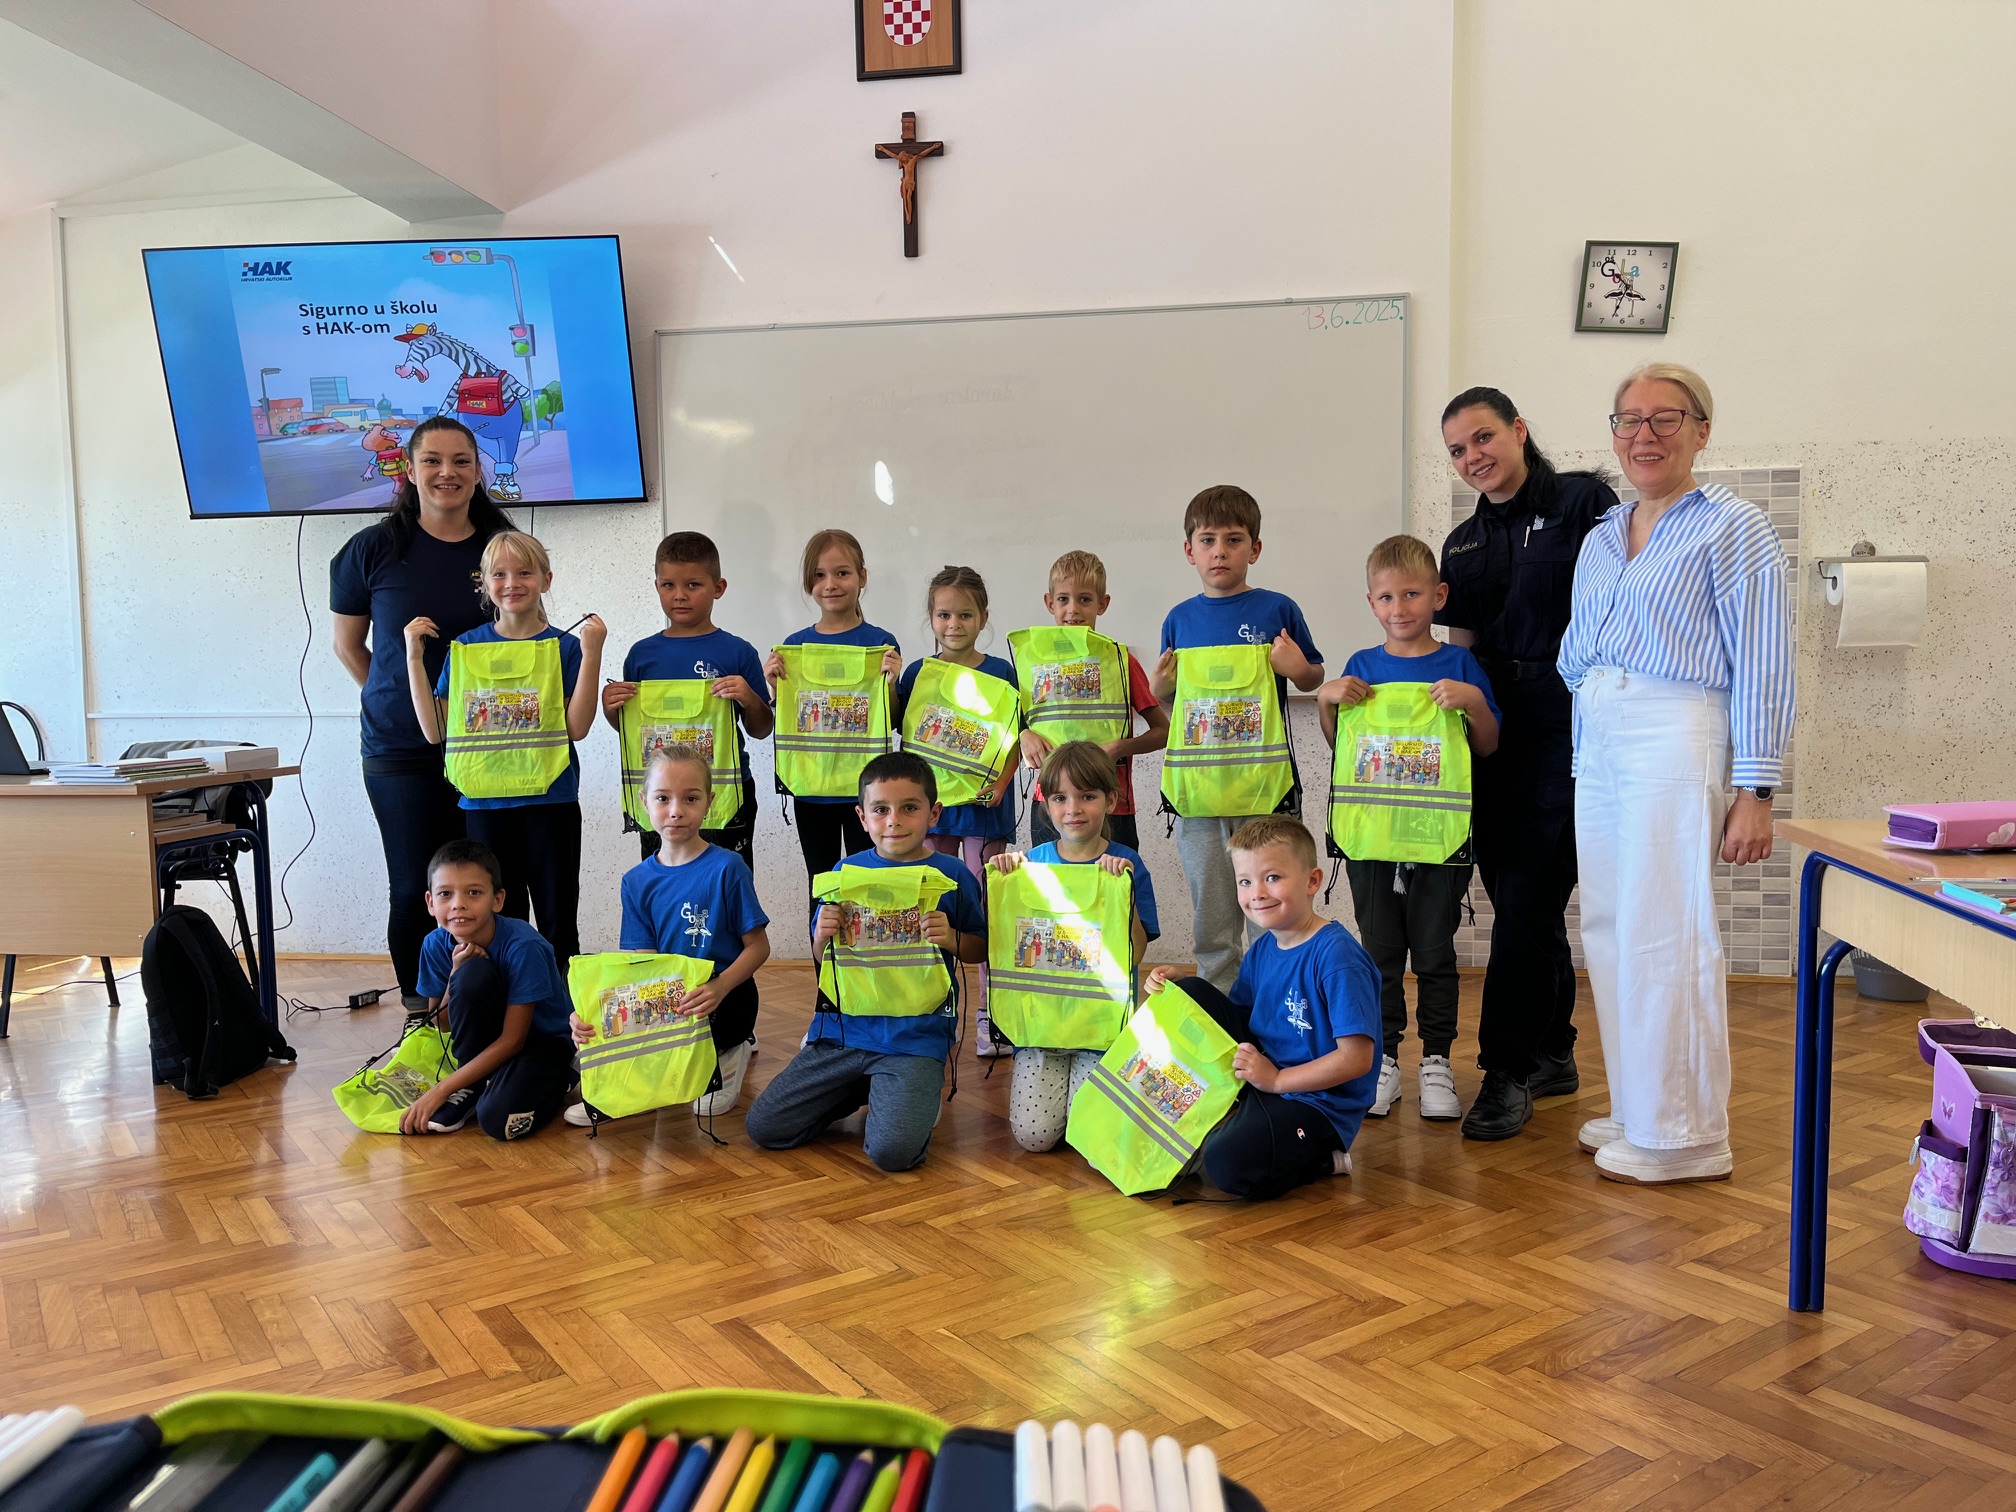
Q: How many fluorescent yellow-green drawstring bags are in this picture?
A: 12